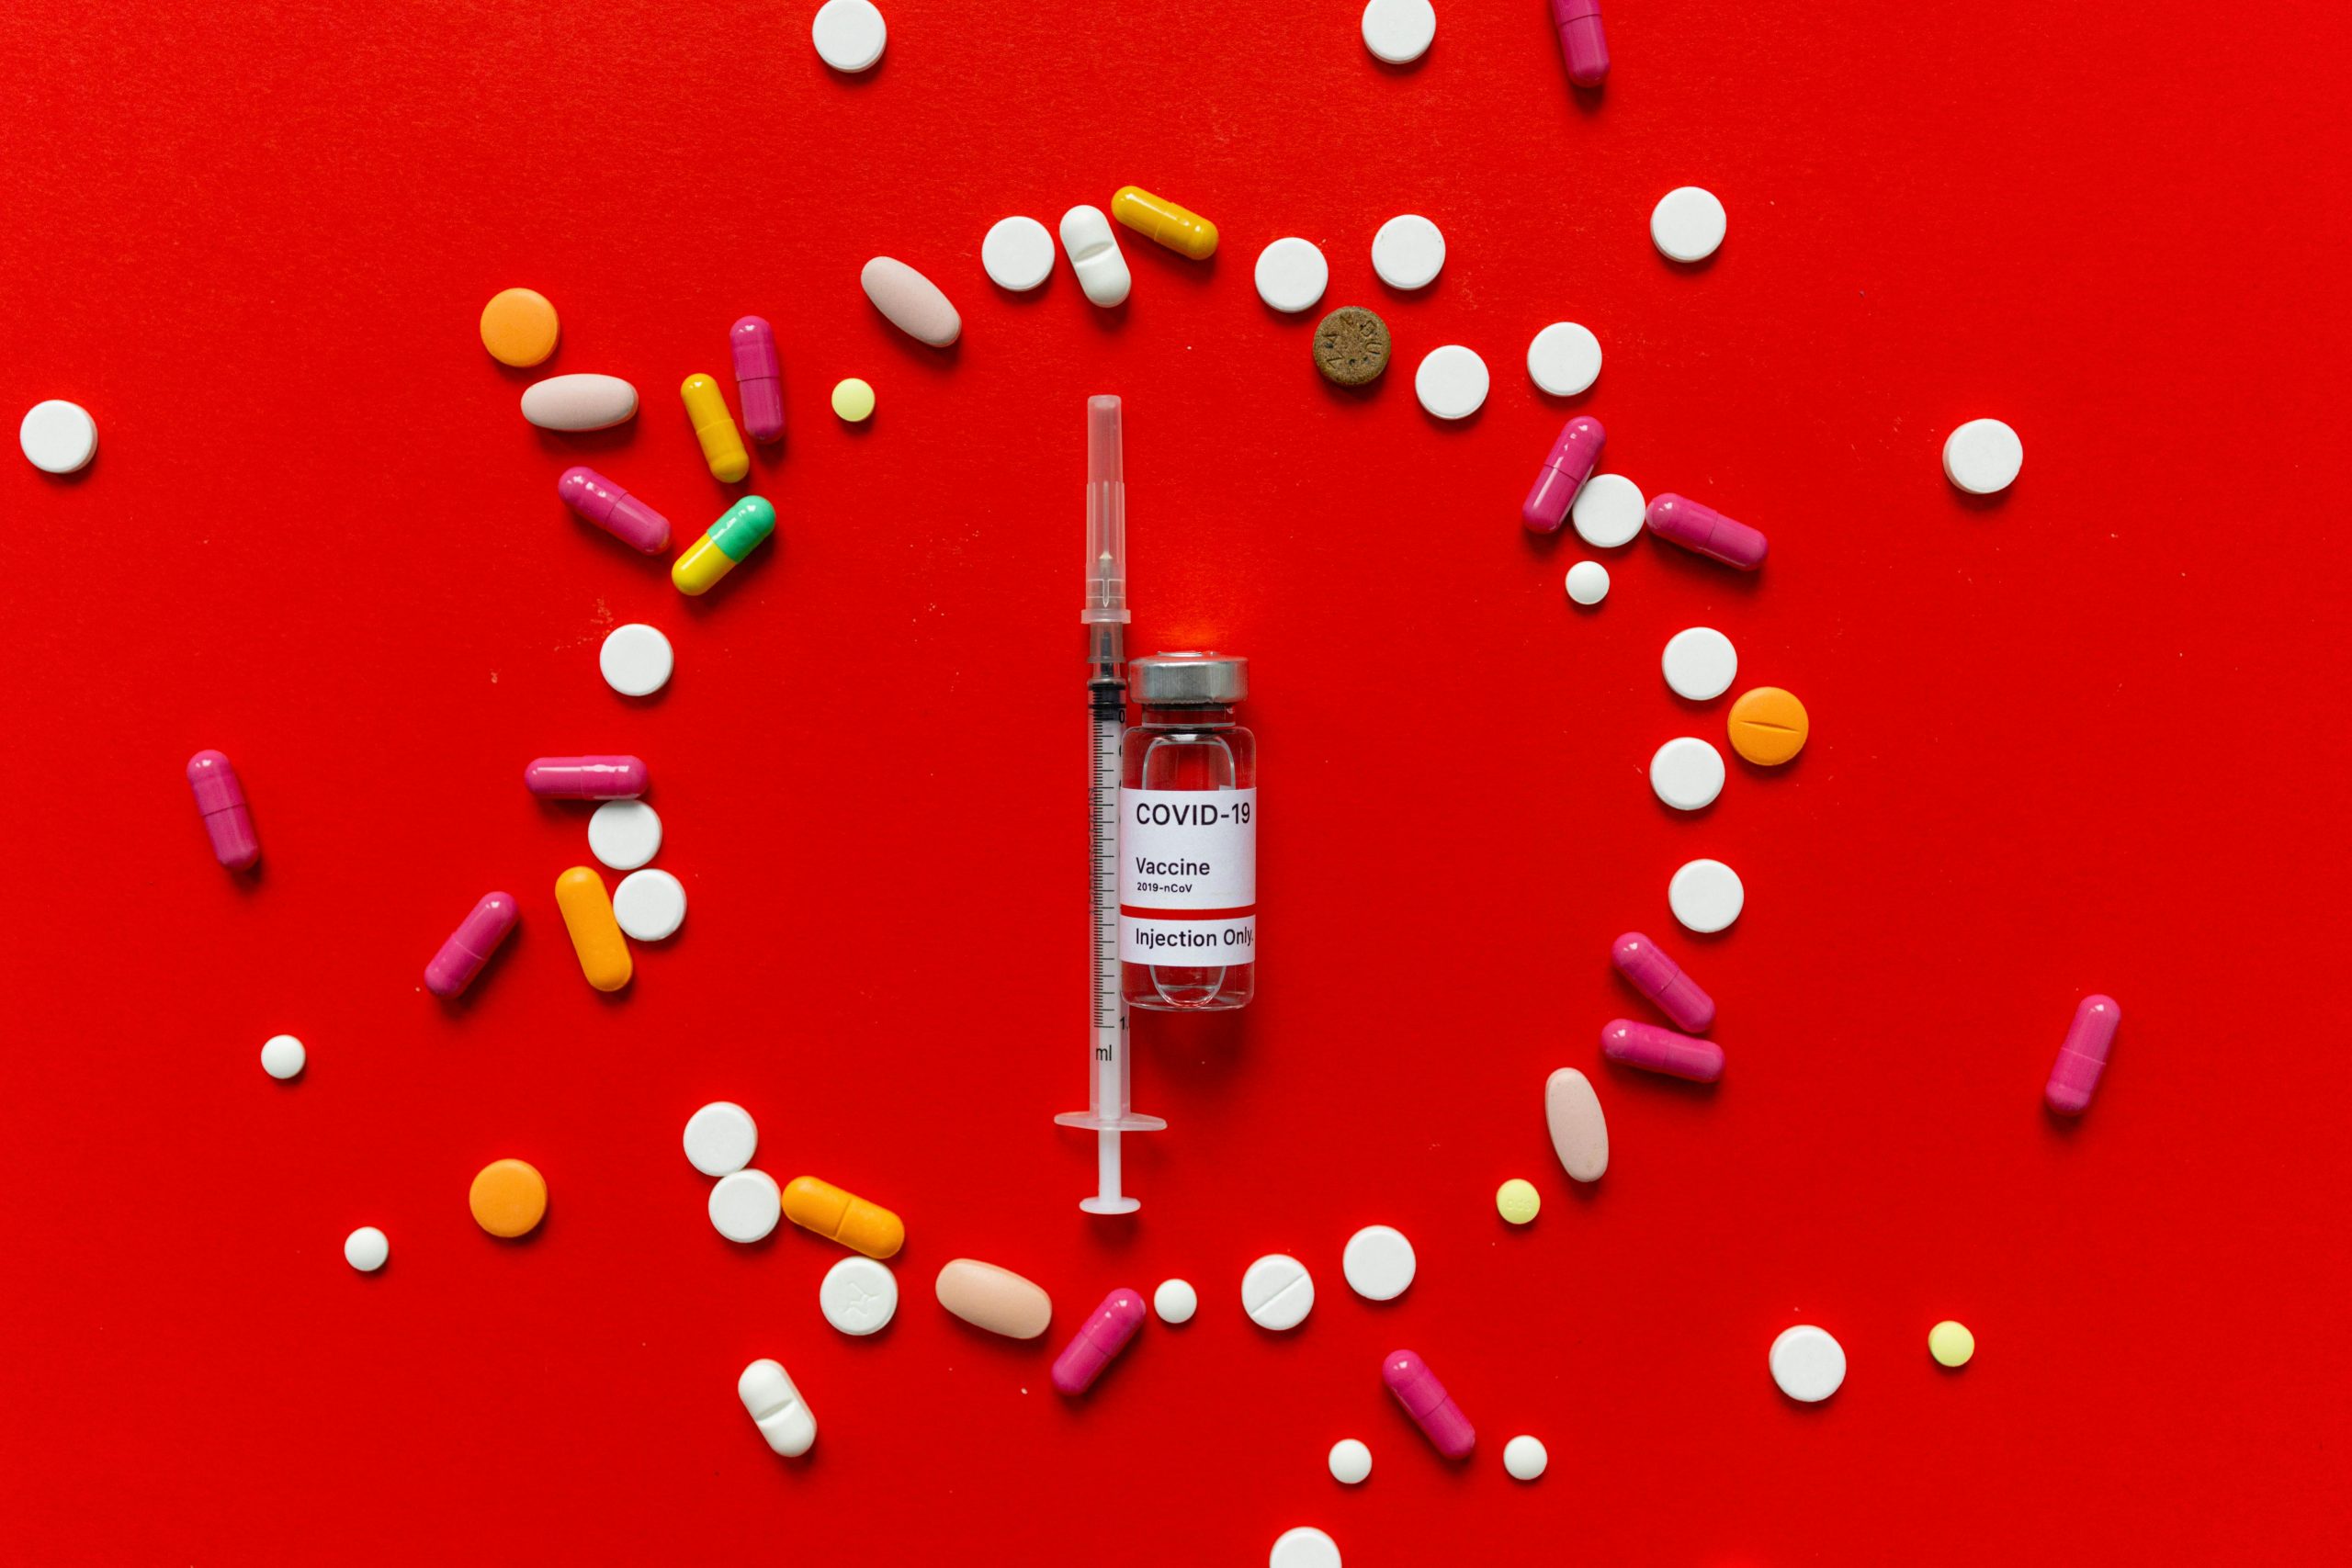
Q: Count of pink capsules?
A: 13